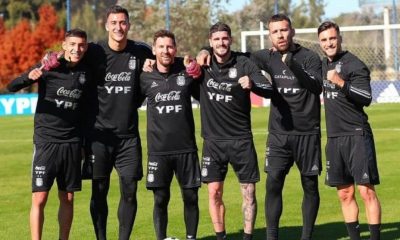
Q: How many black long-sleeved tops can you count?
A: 6